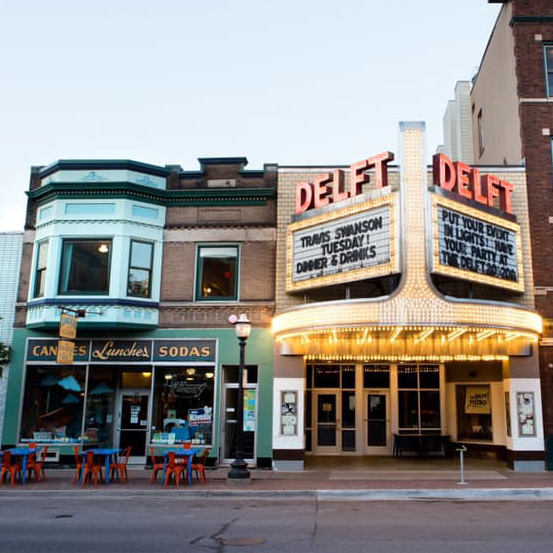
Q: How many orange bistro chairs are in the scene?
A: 10